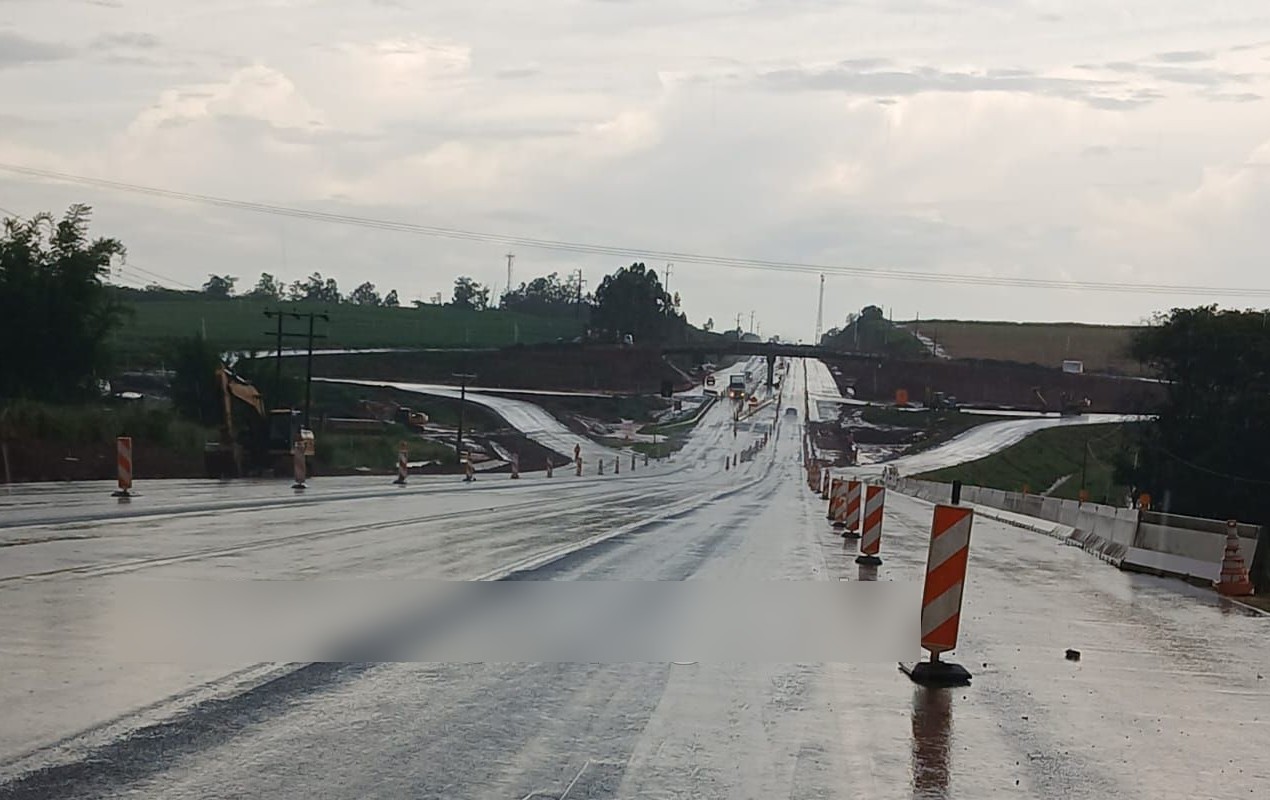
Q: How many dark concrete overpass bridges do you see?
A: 1